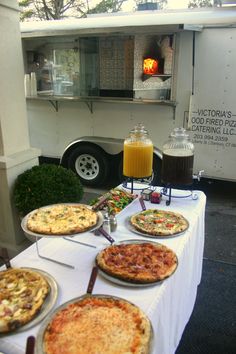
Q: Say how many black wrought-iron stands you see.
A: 2